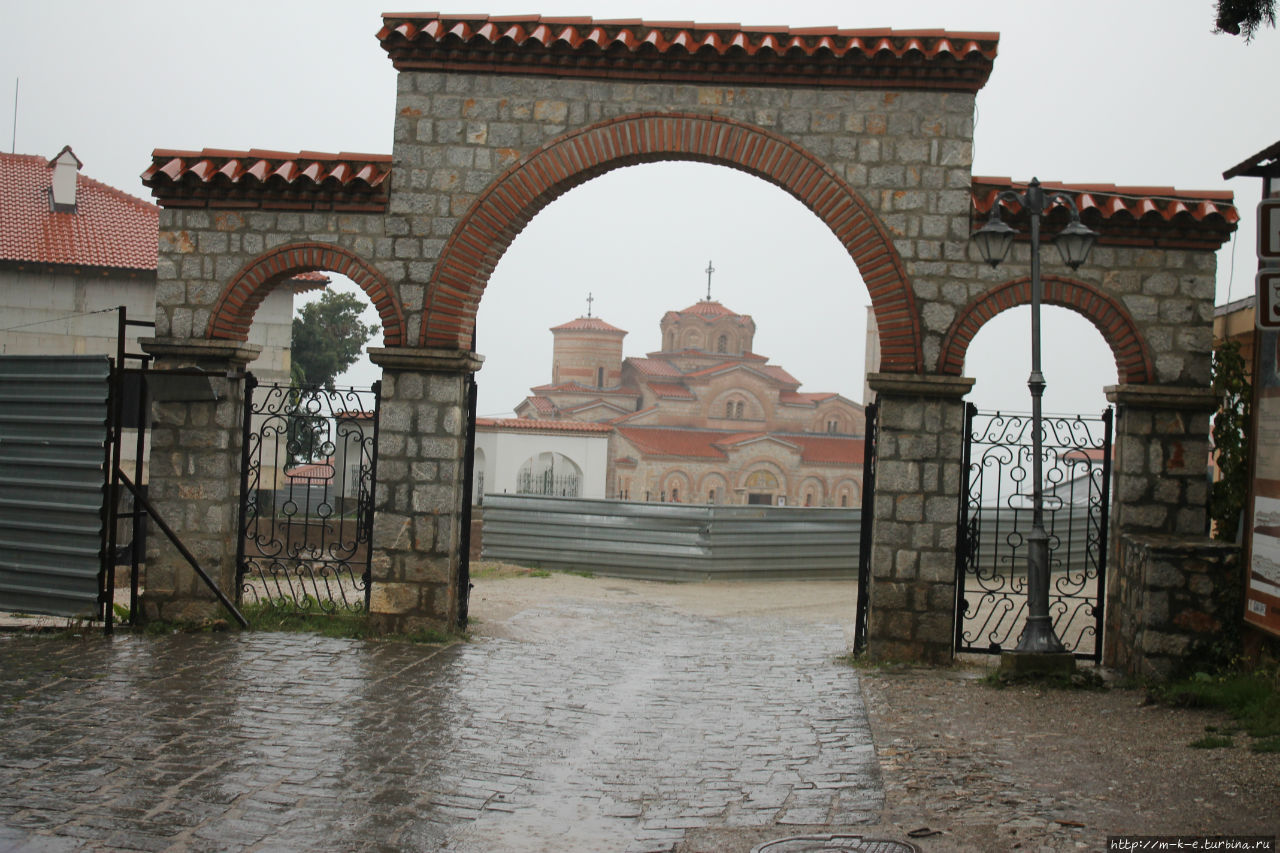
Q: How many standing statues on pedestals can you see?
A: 0